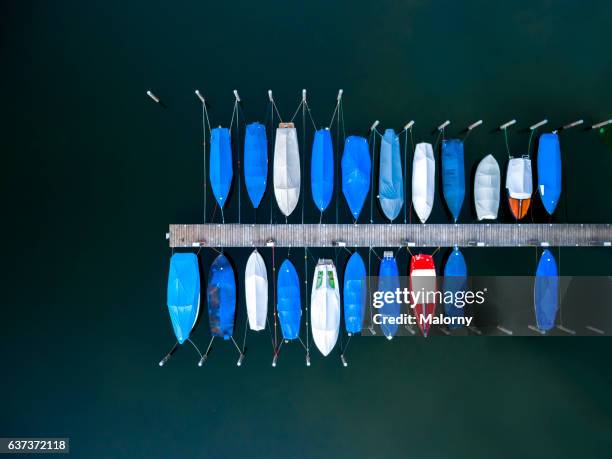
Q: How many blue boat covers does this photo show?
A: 14